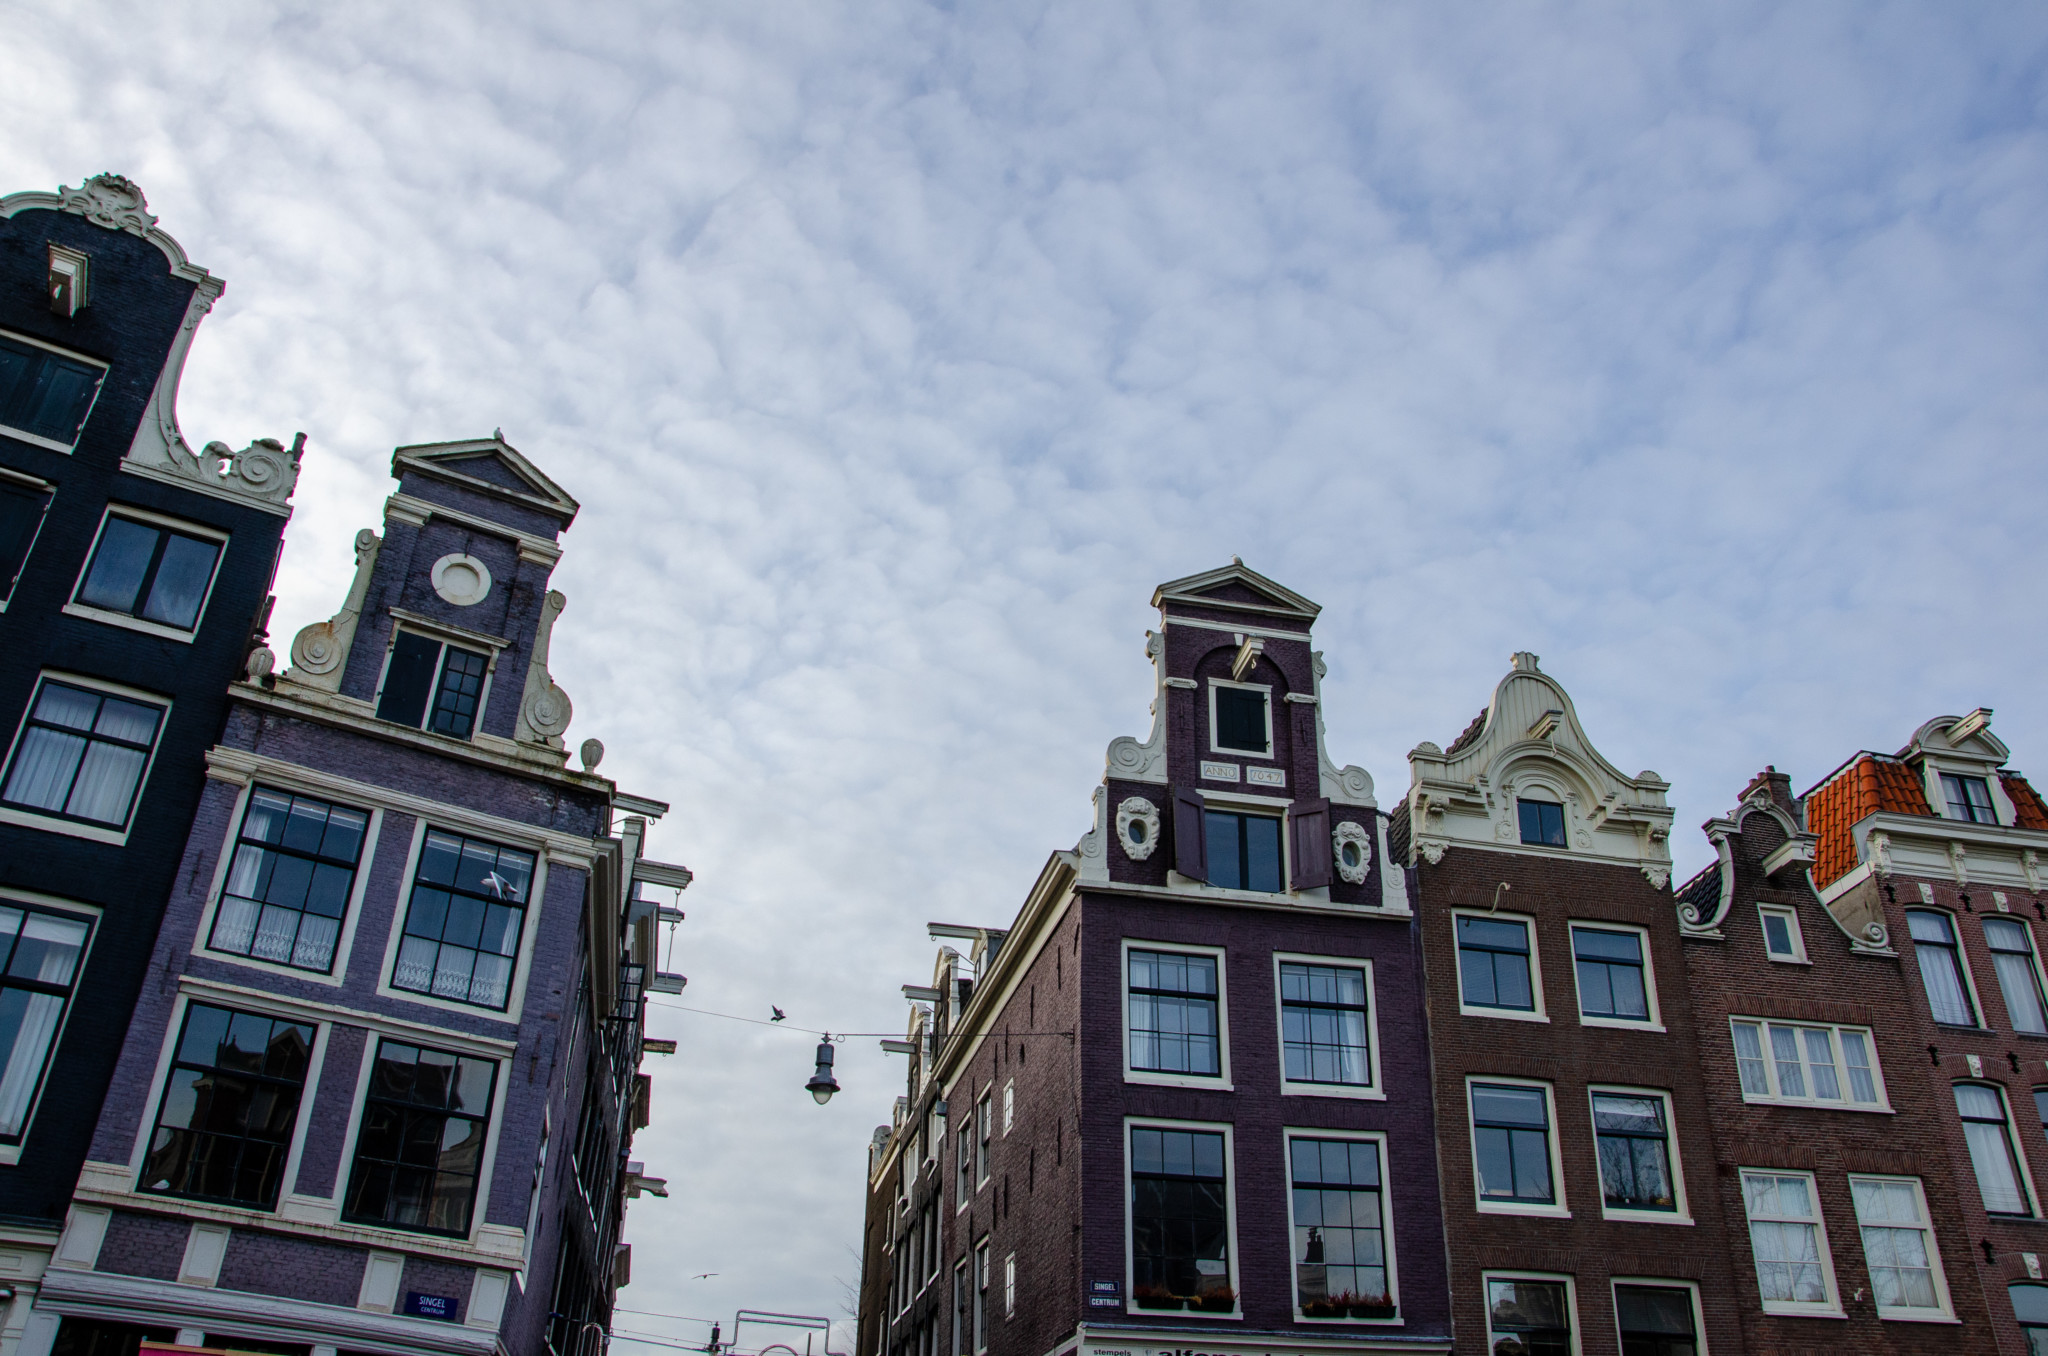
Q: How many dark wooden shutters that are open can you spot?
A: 2